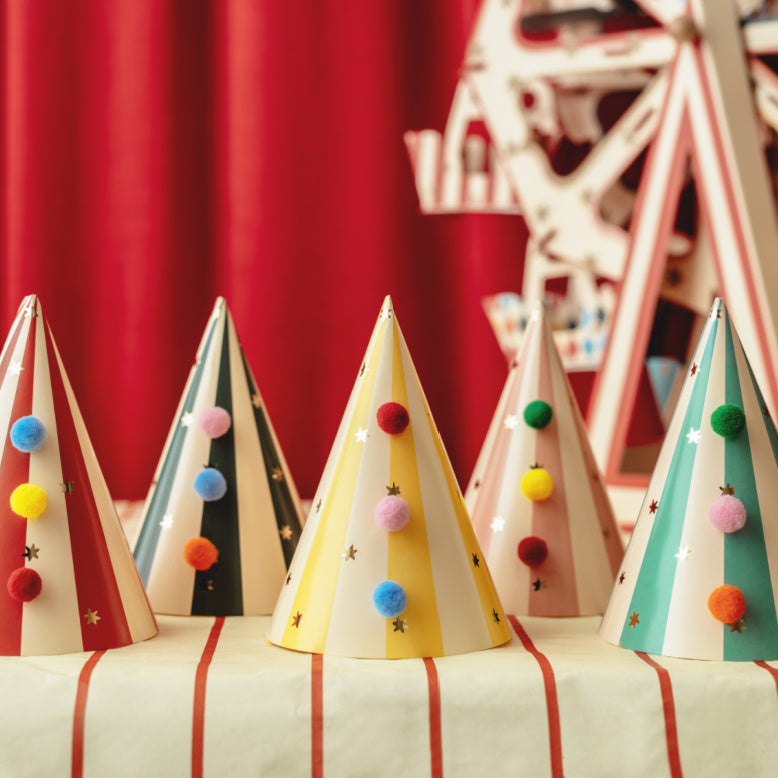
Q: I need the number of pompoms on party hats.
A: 15